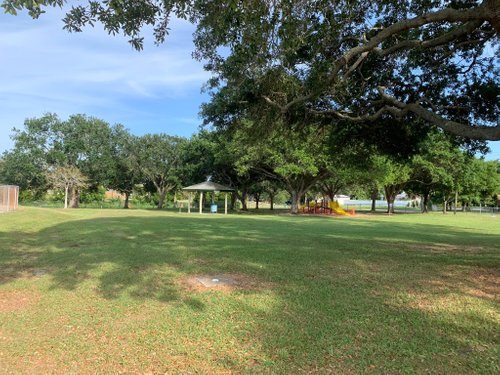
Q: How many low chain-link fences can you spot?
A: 1